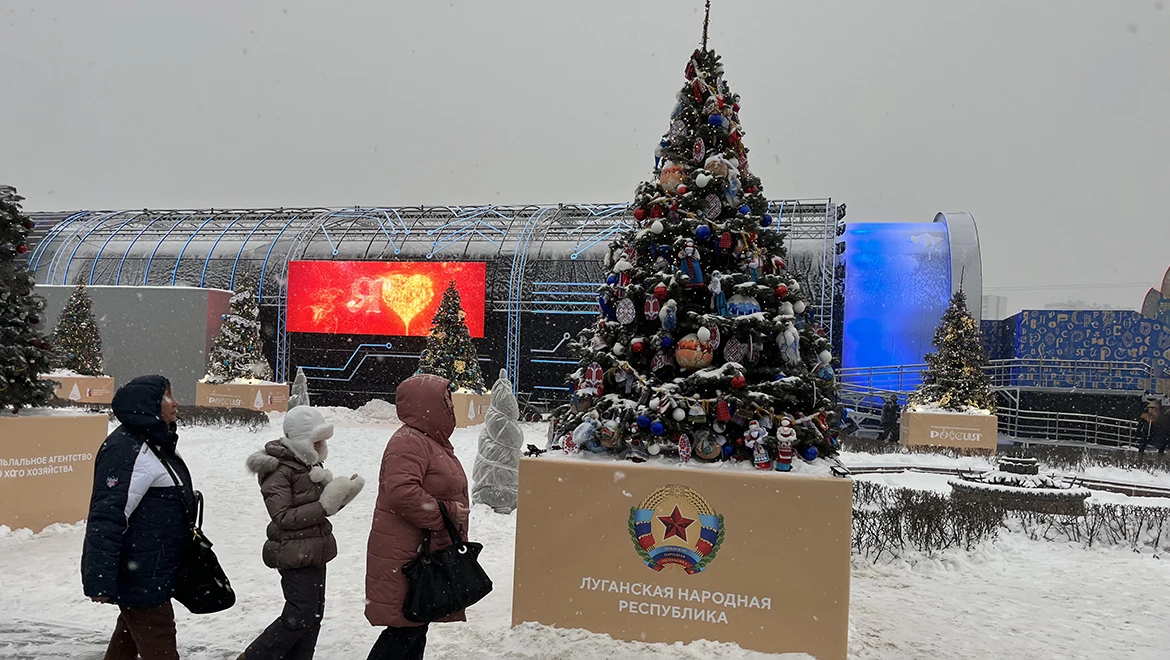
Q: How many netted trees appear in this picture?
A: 2